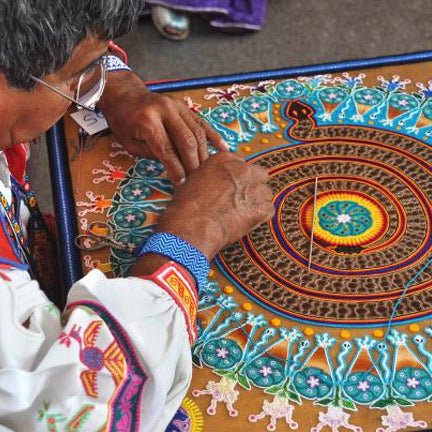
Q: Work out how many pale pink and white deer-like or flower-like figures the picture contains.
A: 4